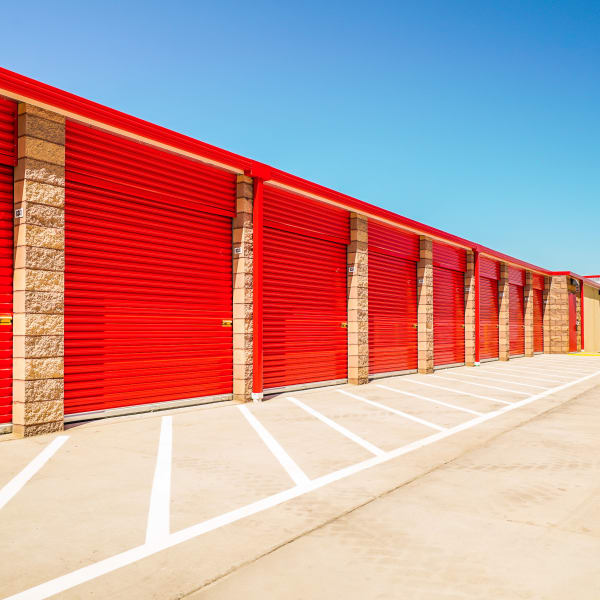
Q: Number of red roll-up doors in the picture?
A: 8